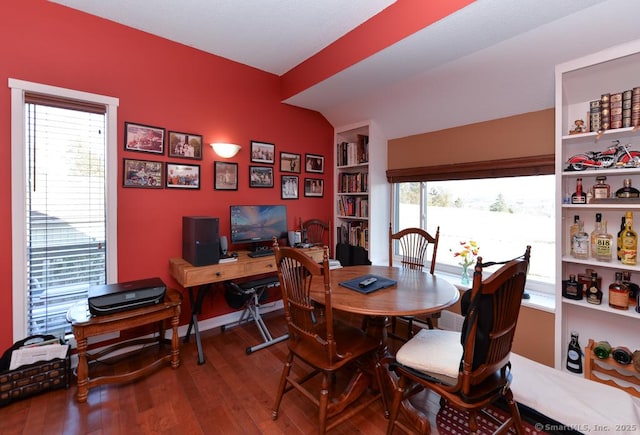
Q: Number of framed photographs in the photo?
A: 11